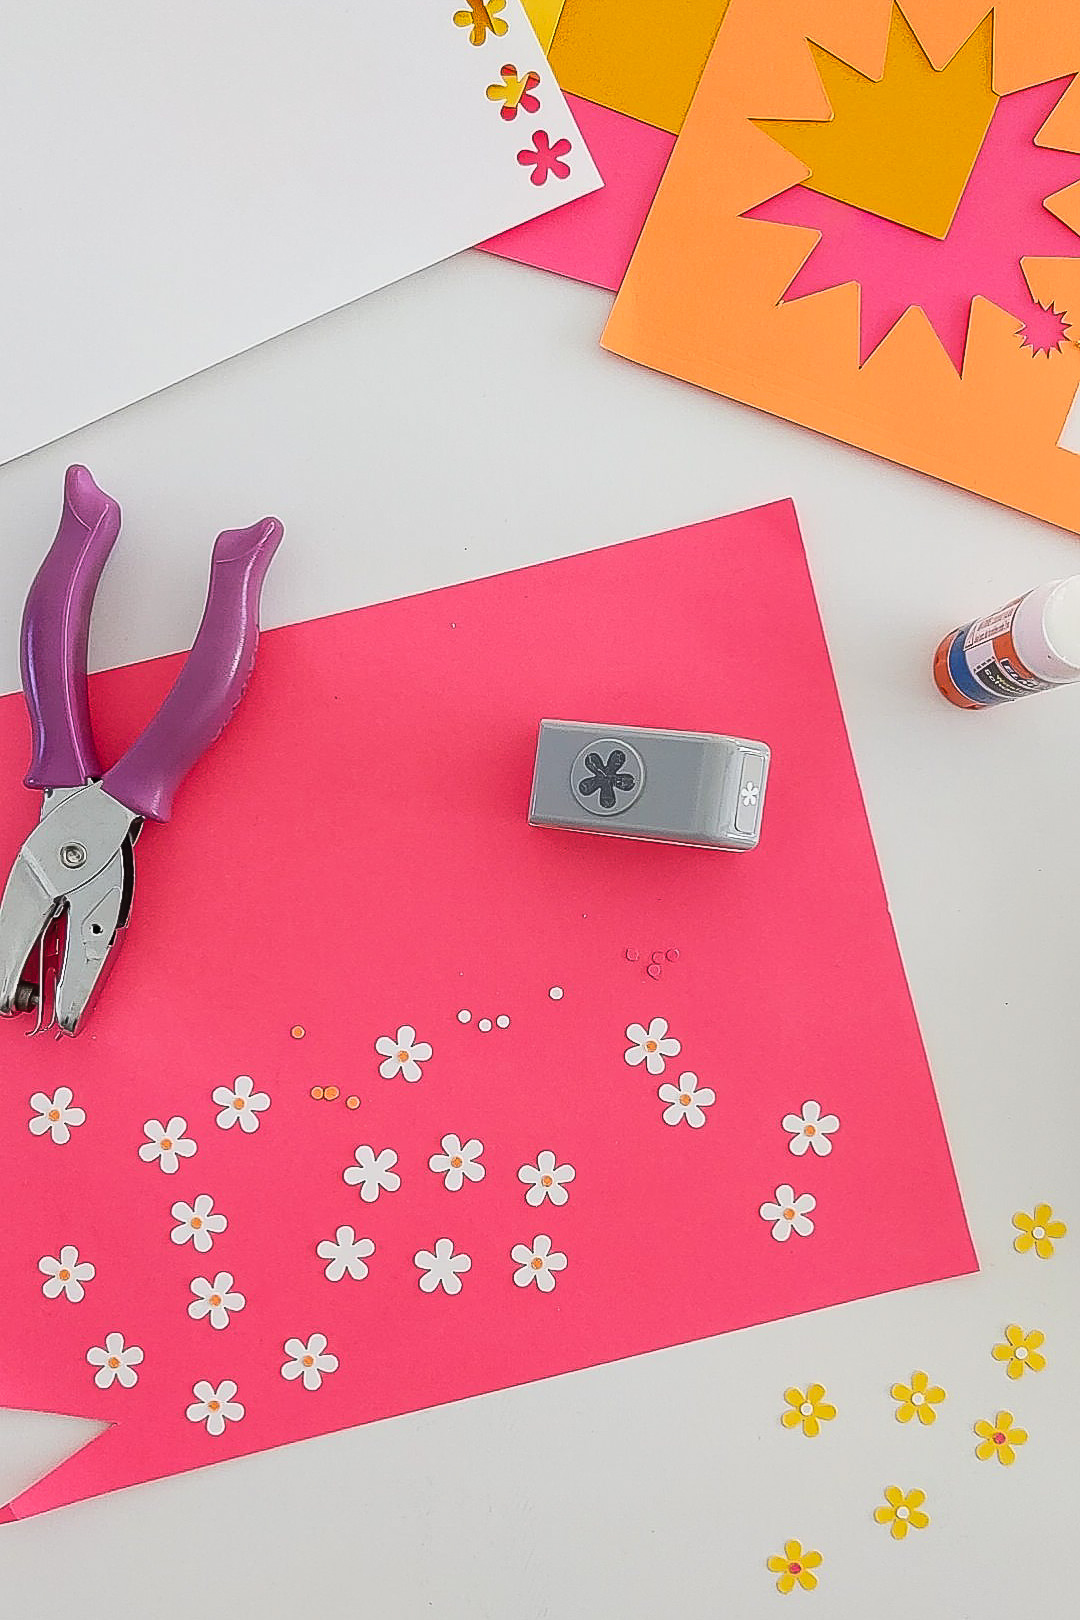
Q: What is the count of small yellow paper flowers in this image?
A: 7